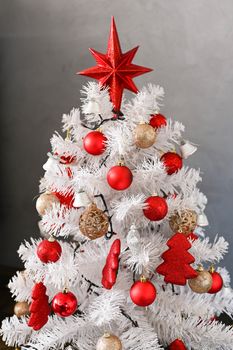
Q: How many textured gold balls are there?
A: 2